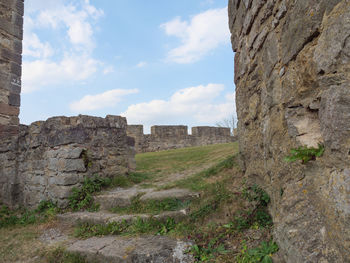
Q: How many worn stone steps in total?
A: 3